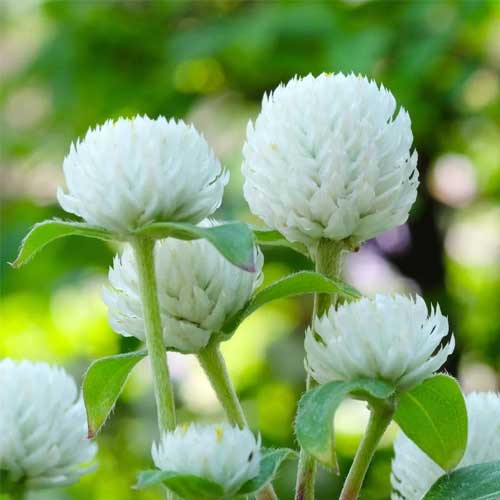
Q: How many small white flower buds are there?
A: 7